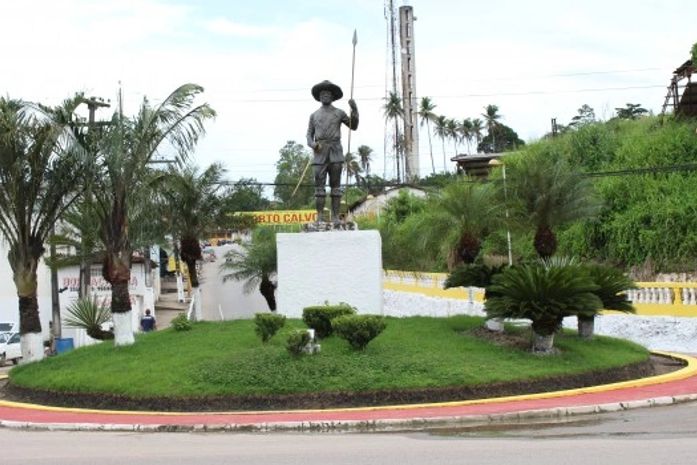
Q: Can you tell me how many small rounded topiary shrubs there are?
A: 4